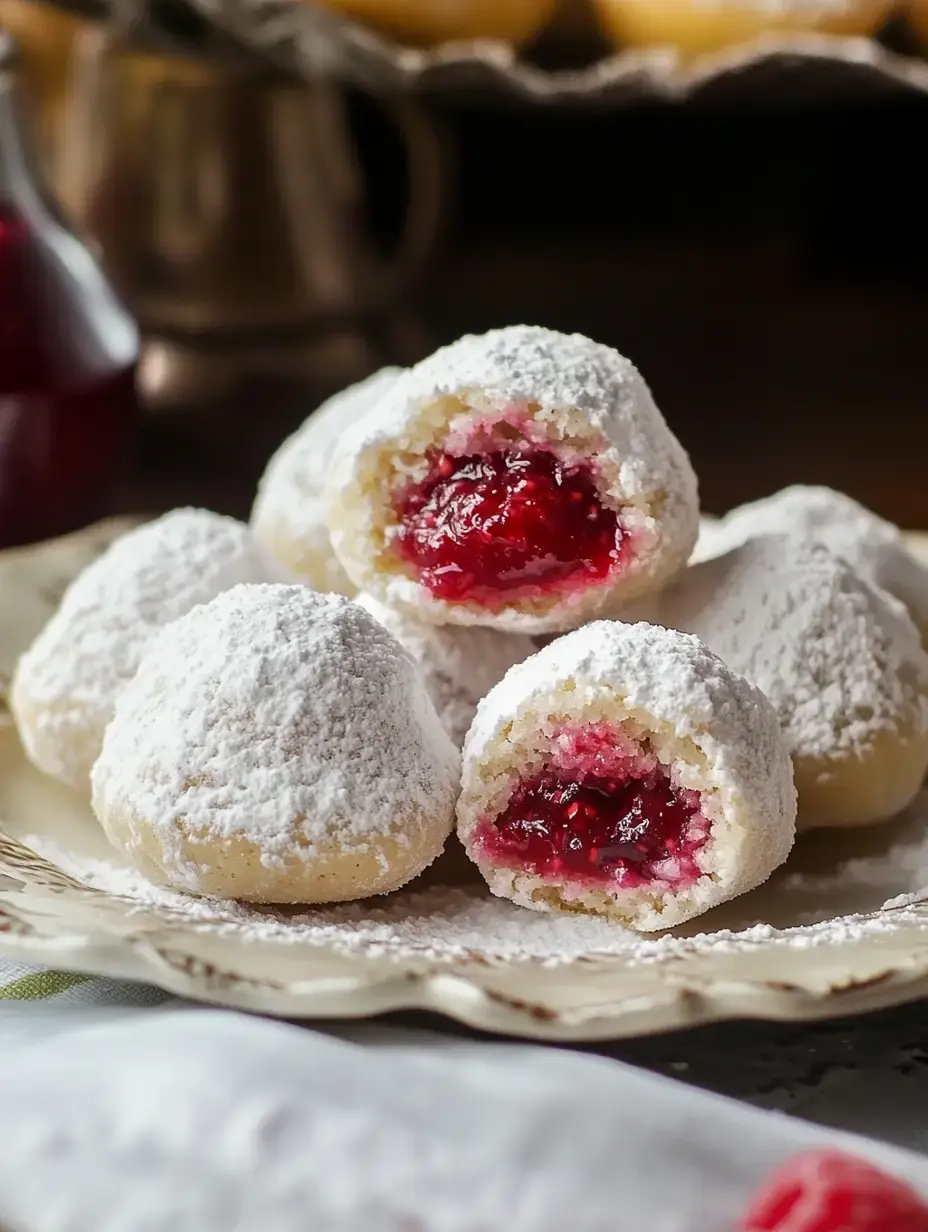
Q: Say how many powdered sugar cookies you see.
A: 8